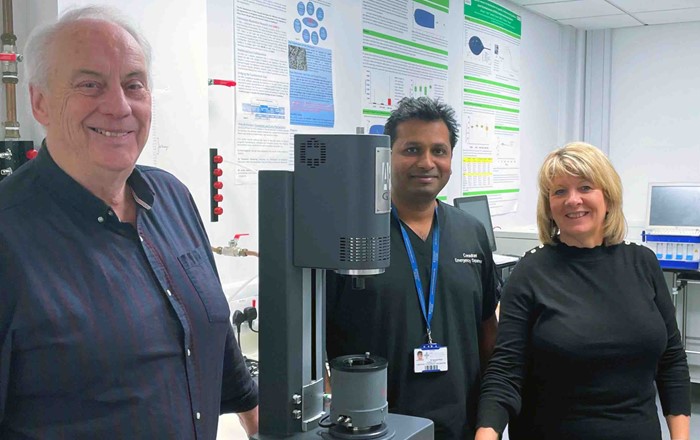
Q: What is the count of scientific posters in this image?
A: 3